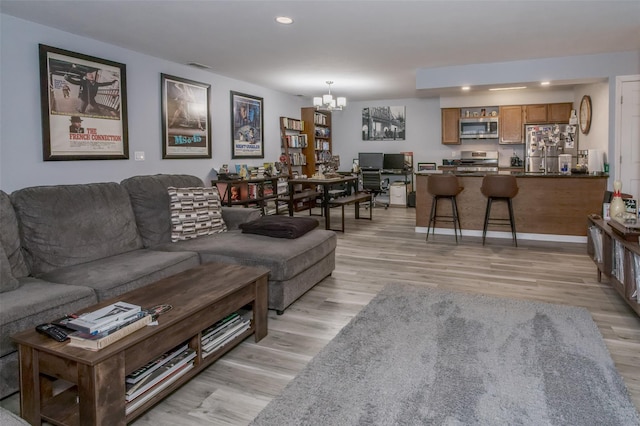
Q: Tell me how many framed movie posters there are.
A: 3